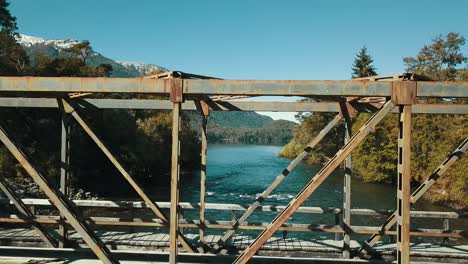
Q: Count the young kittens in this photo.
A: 0